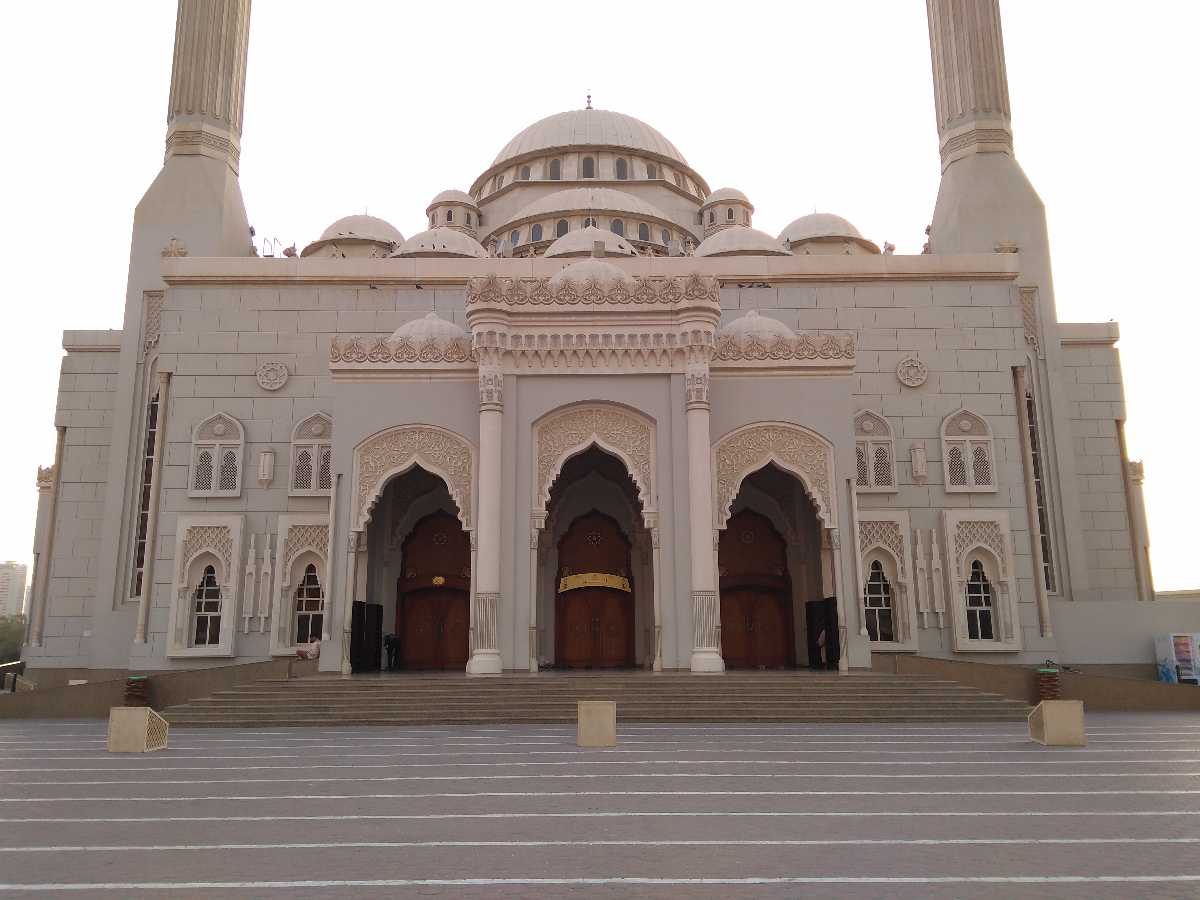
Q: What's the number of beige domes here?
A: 12